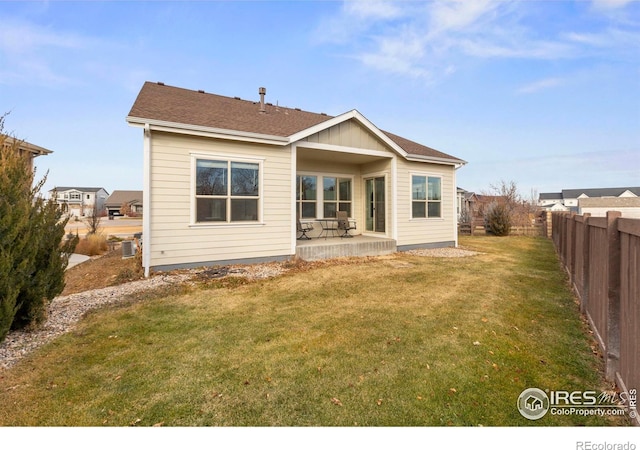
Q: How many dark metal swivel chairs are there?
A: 2